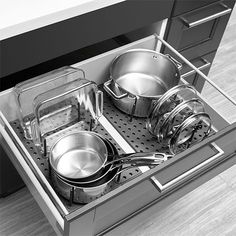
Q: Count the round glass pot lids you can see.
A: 3